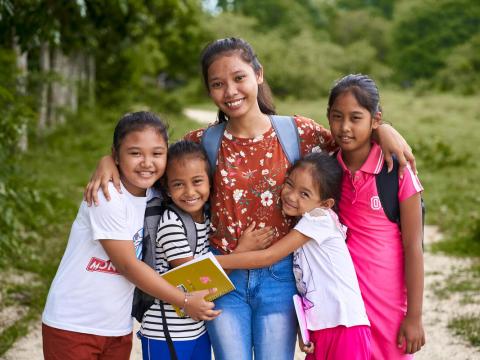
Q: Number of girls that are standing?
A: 5